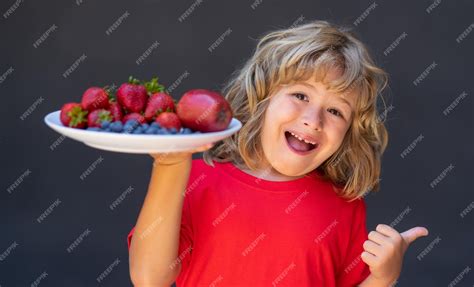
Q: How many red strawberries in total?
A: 8